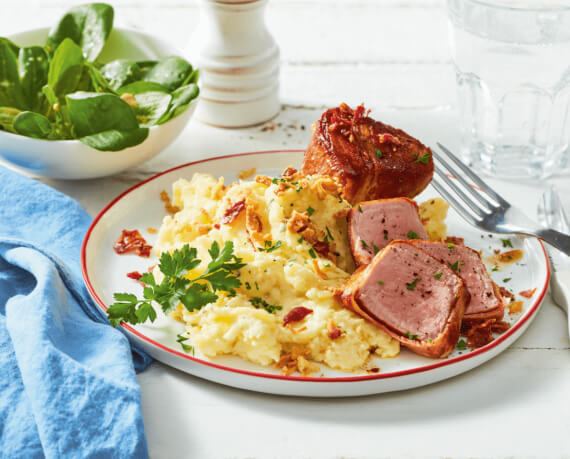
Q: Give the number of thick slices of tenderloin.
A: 3